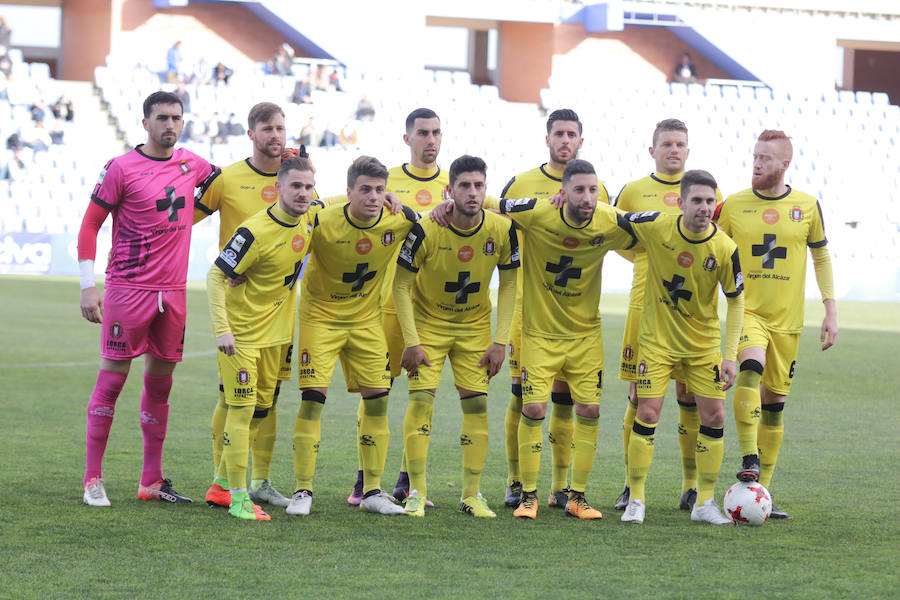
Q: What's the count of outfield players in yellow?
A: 10